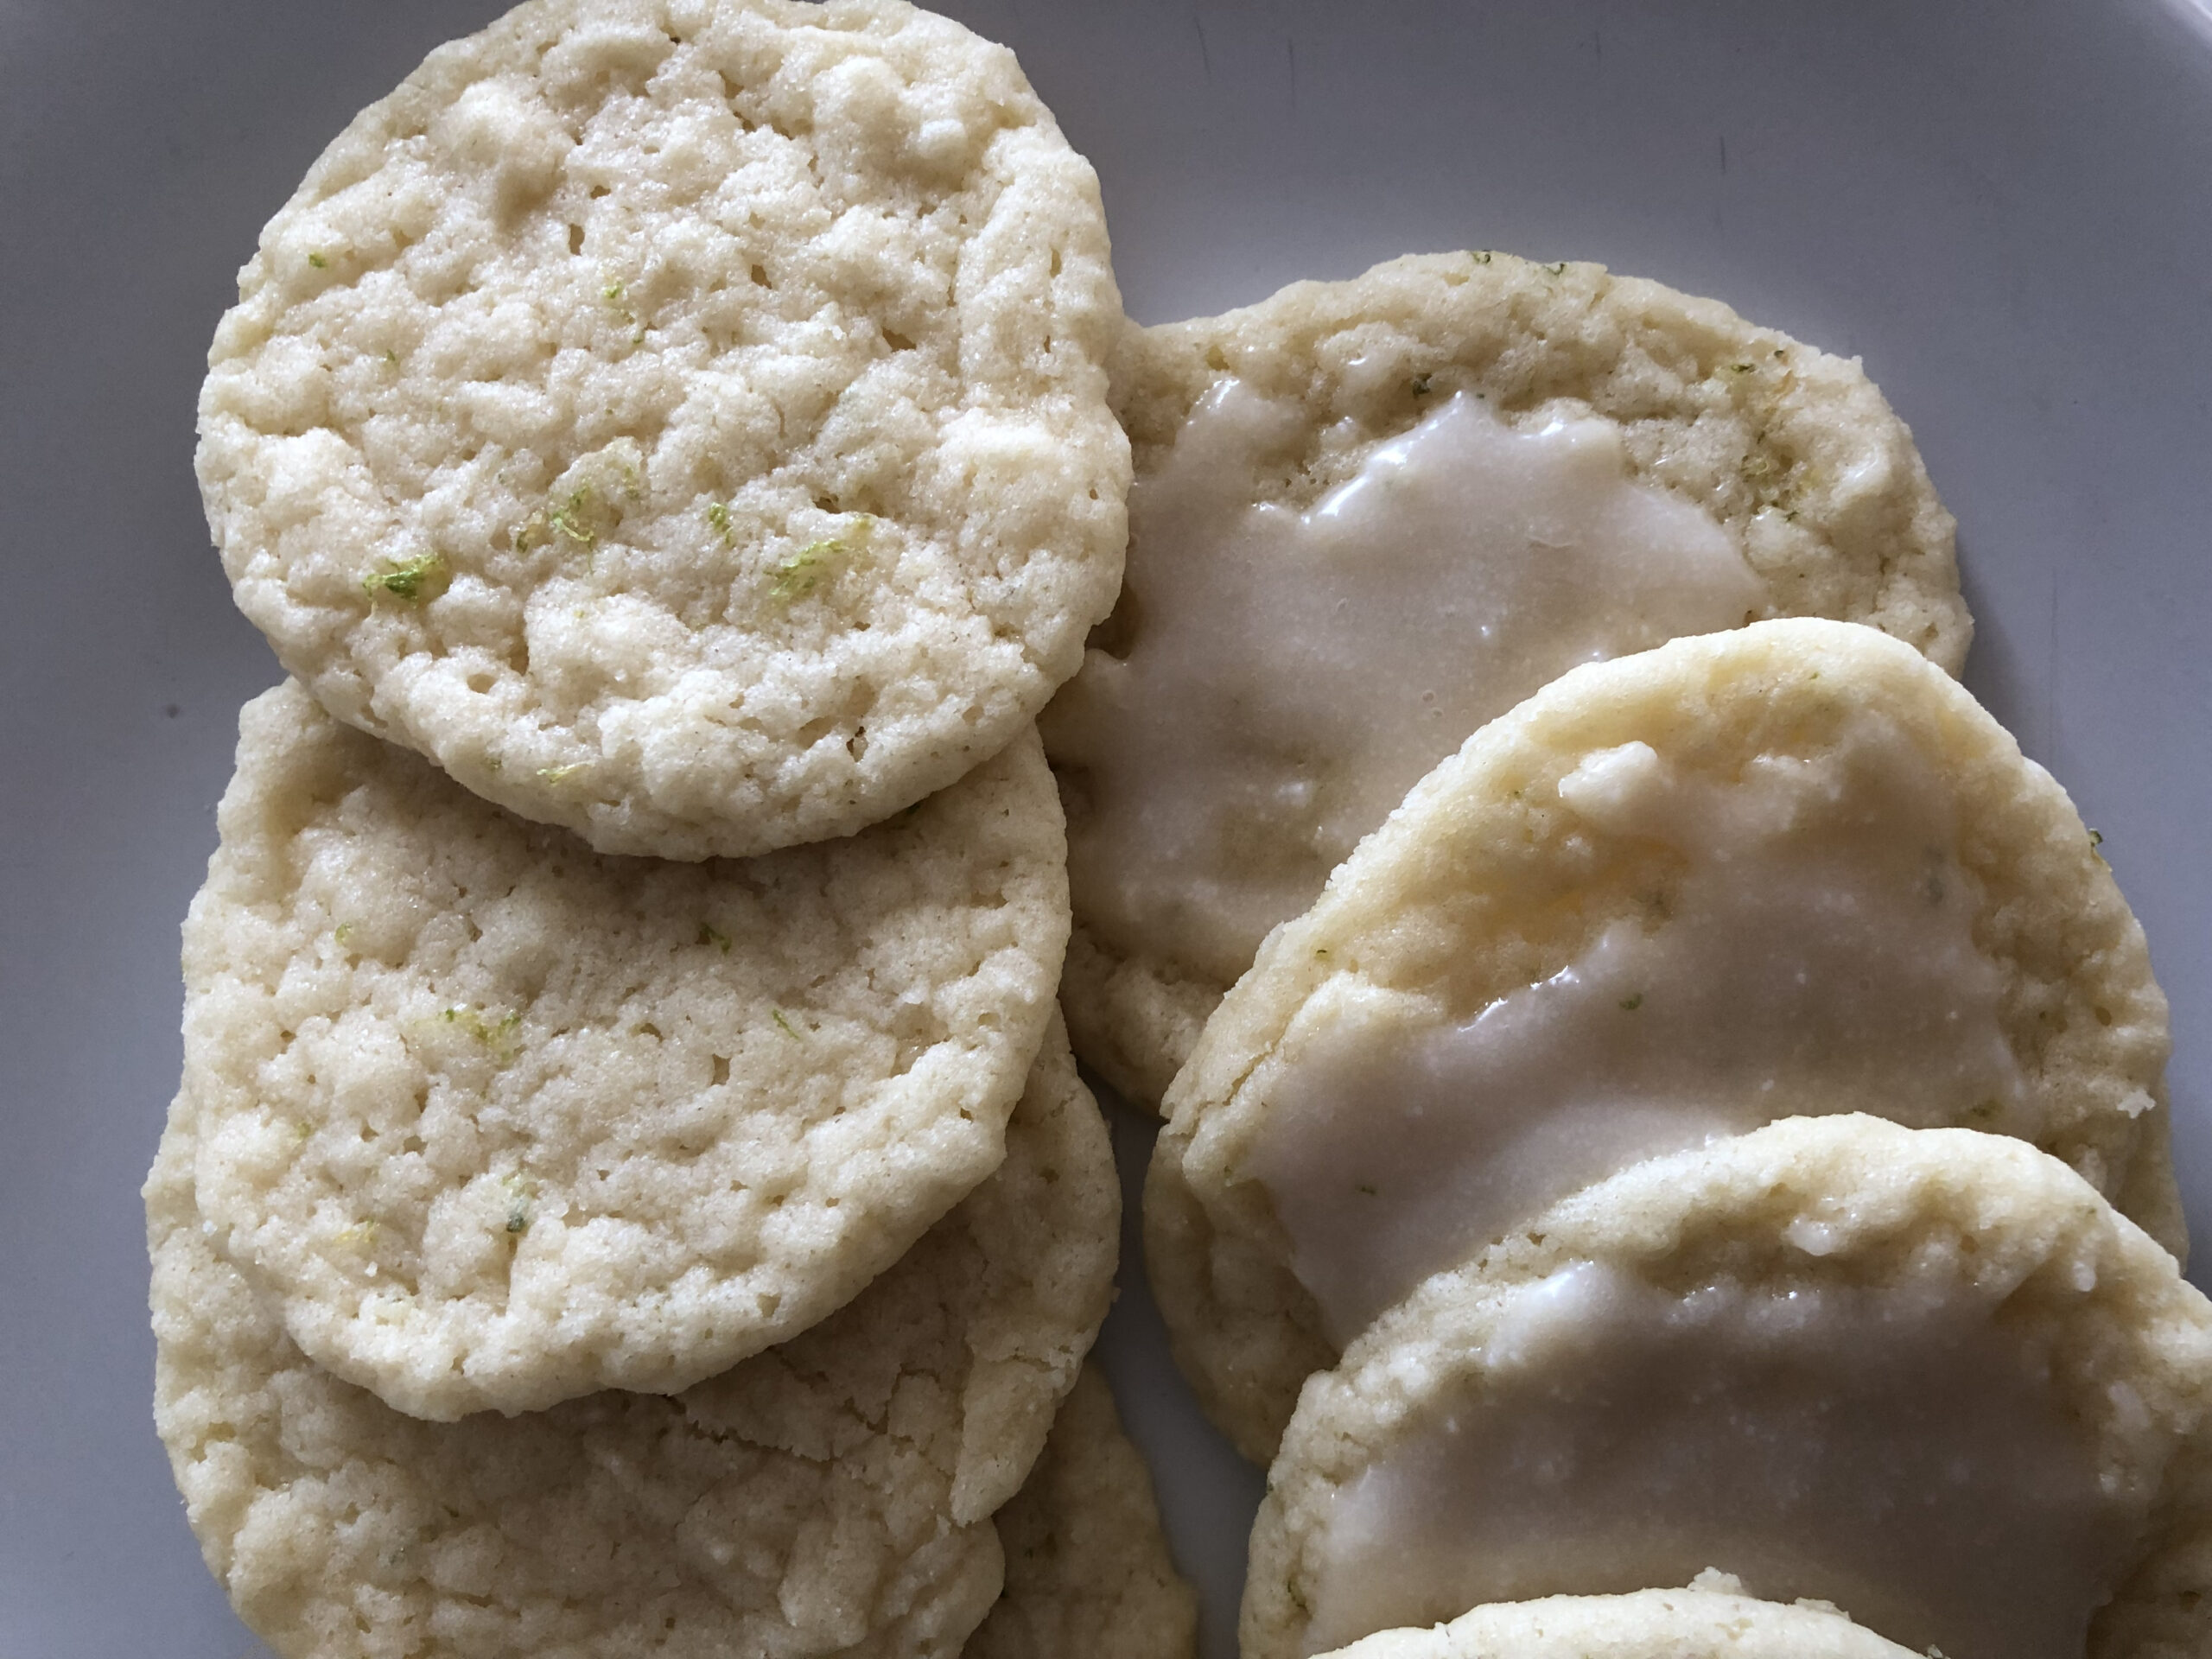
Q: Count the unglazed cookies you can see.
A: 4